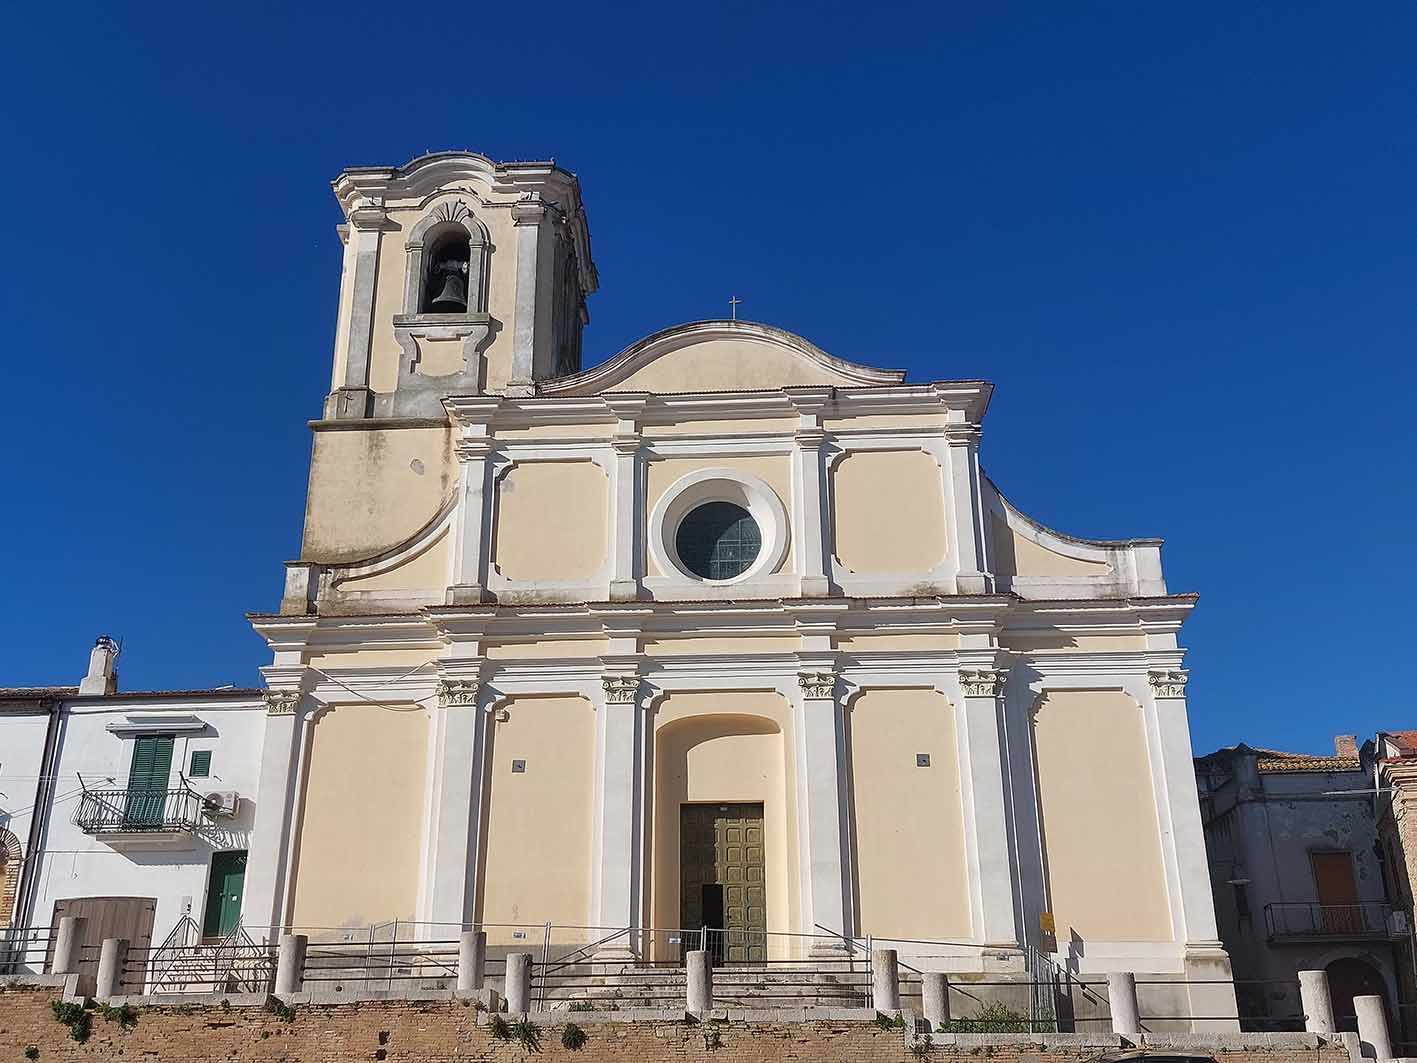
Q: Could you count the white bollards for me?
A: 11